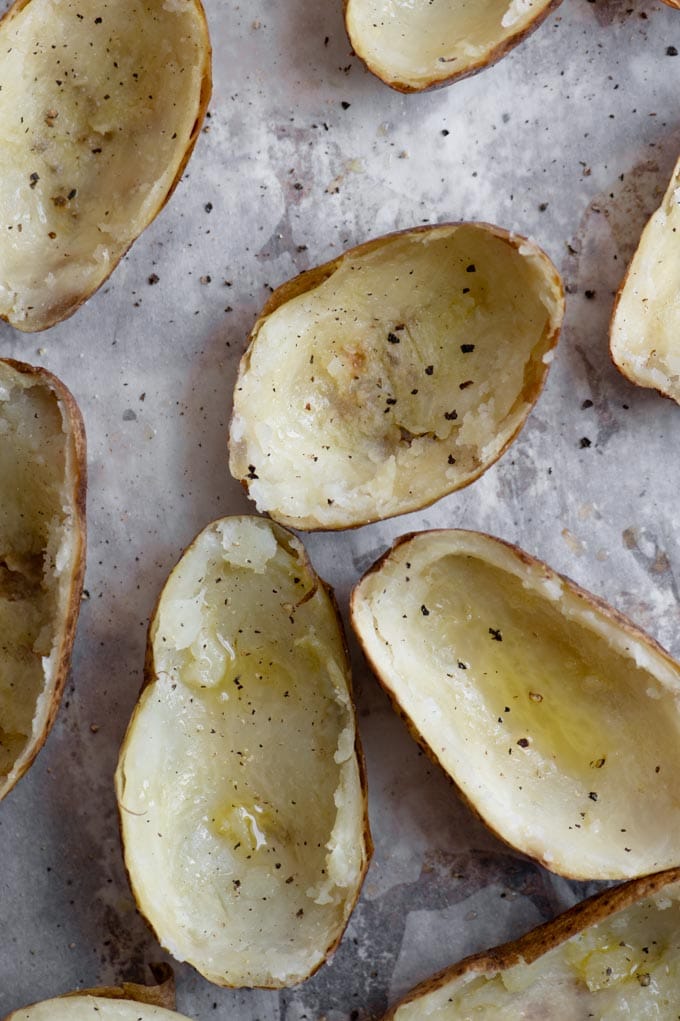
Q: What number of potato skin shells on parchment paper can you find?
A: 9